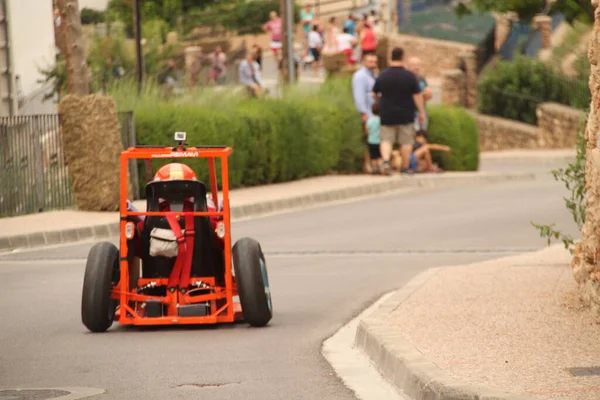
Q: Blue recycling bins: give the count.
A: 0